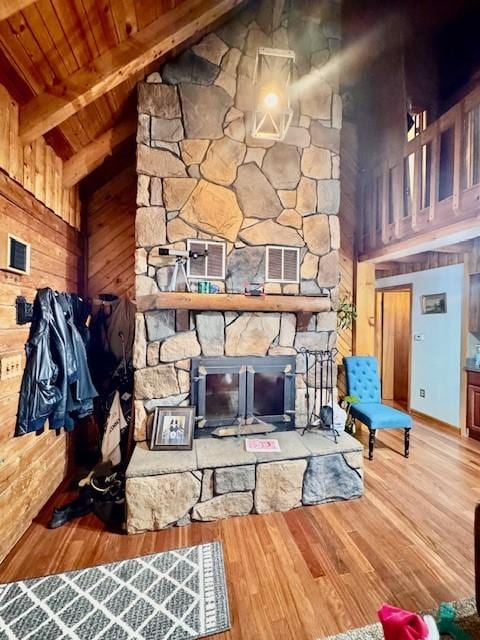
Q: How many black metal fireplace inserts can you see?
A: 1